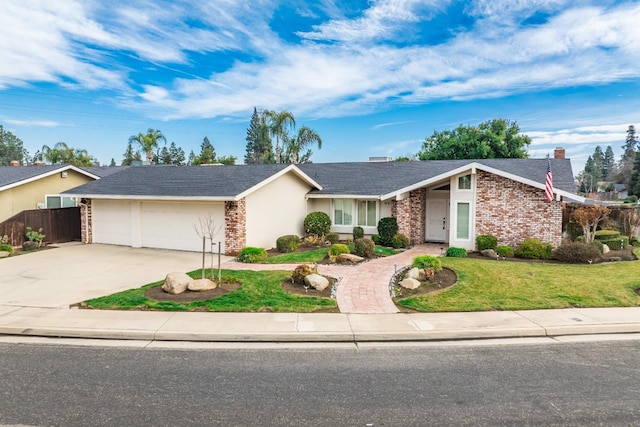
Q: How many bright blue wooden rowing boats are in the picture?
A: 0